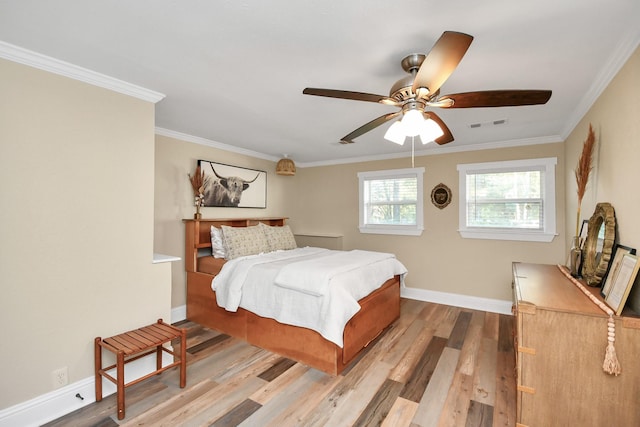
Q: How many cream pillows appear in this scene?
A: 2